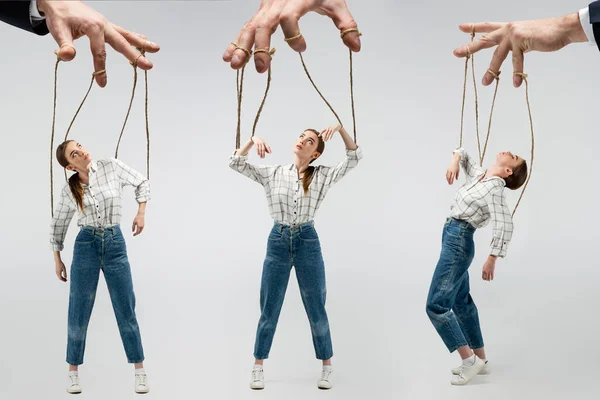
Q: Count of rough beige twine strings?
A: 13